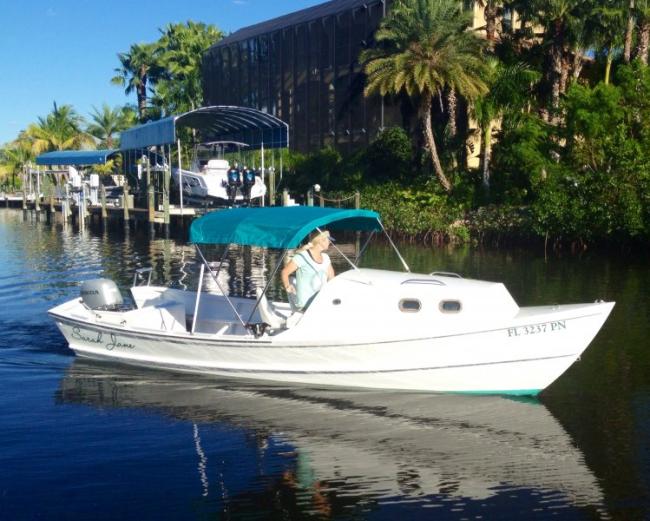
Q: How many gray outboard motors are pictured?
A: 1